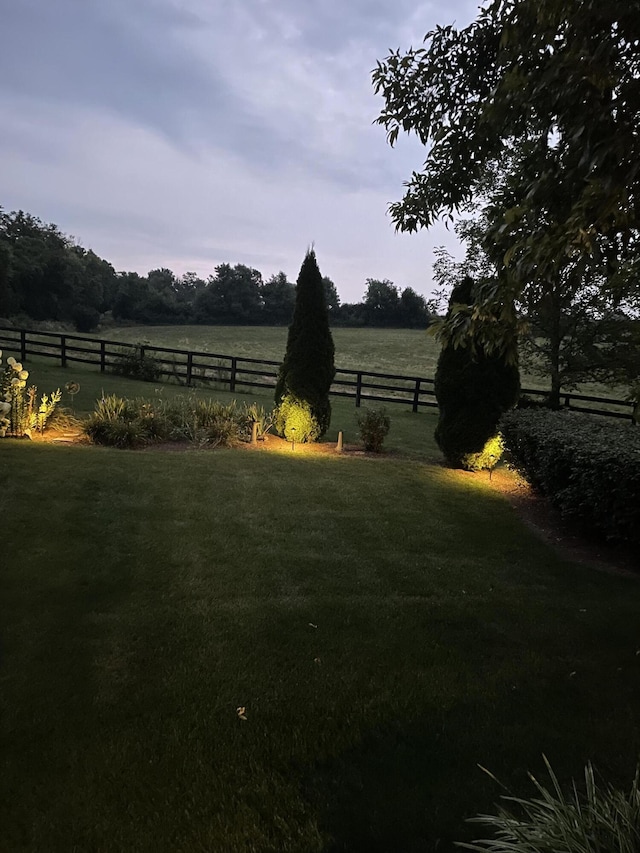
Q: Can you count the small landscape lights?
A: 3